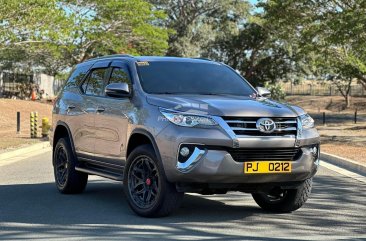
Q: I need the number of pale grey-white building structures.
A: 1